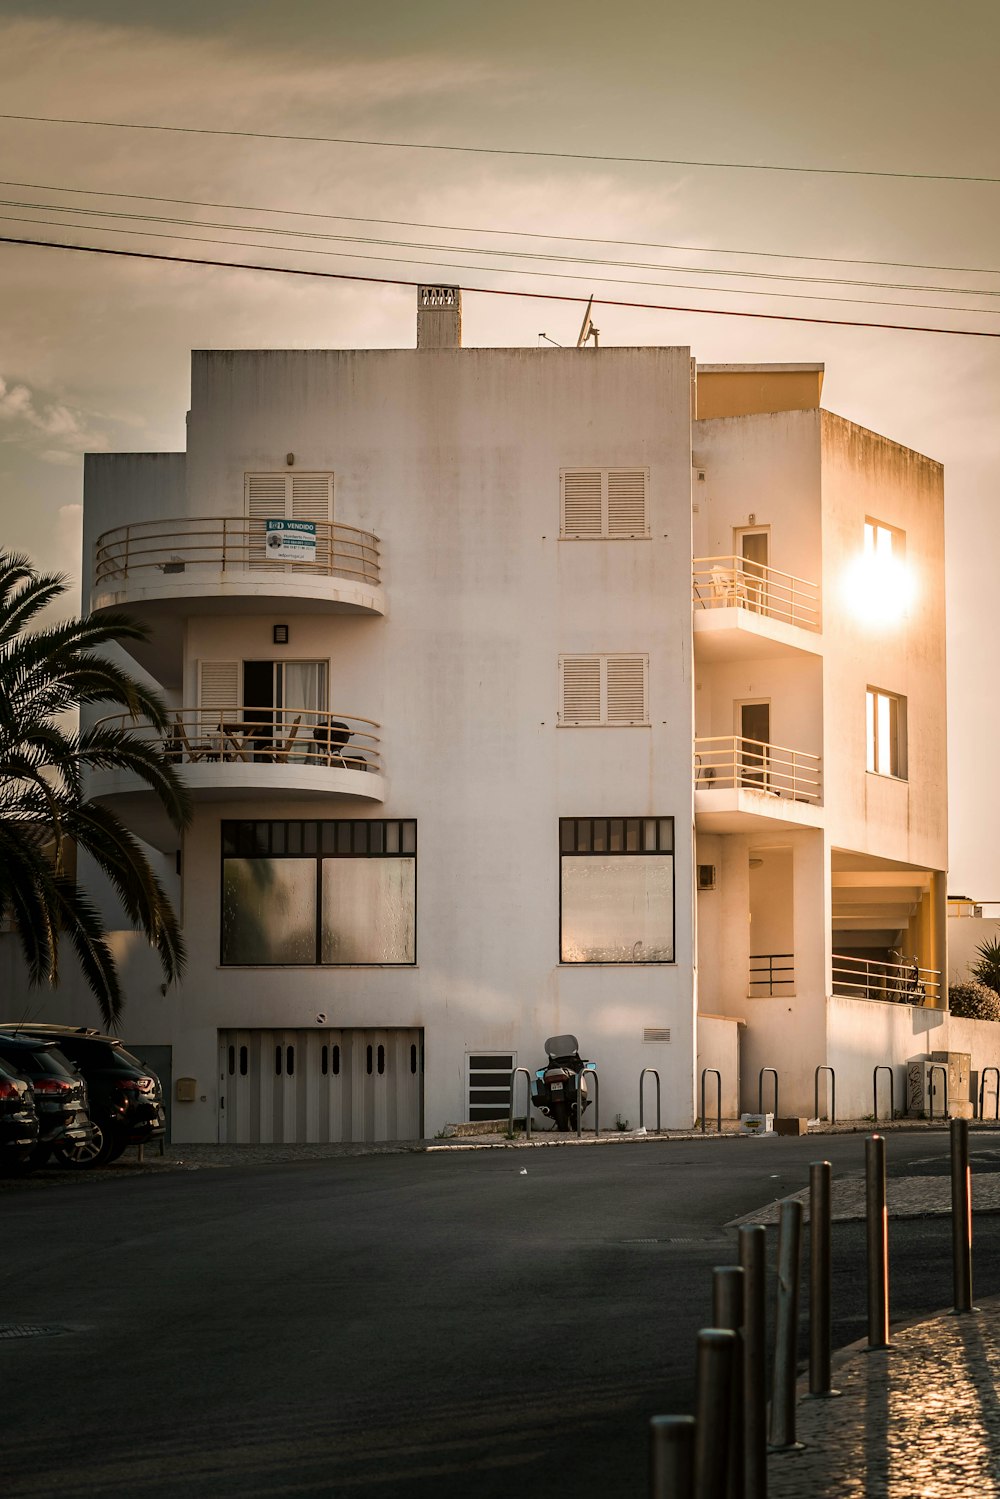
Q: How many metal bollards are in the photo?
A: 8